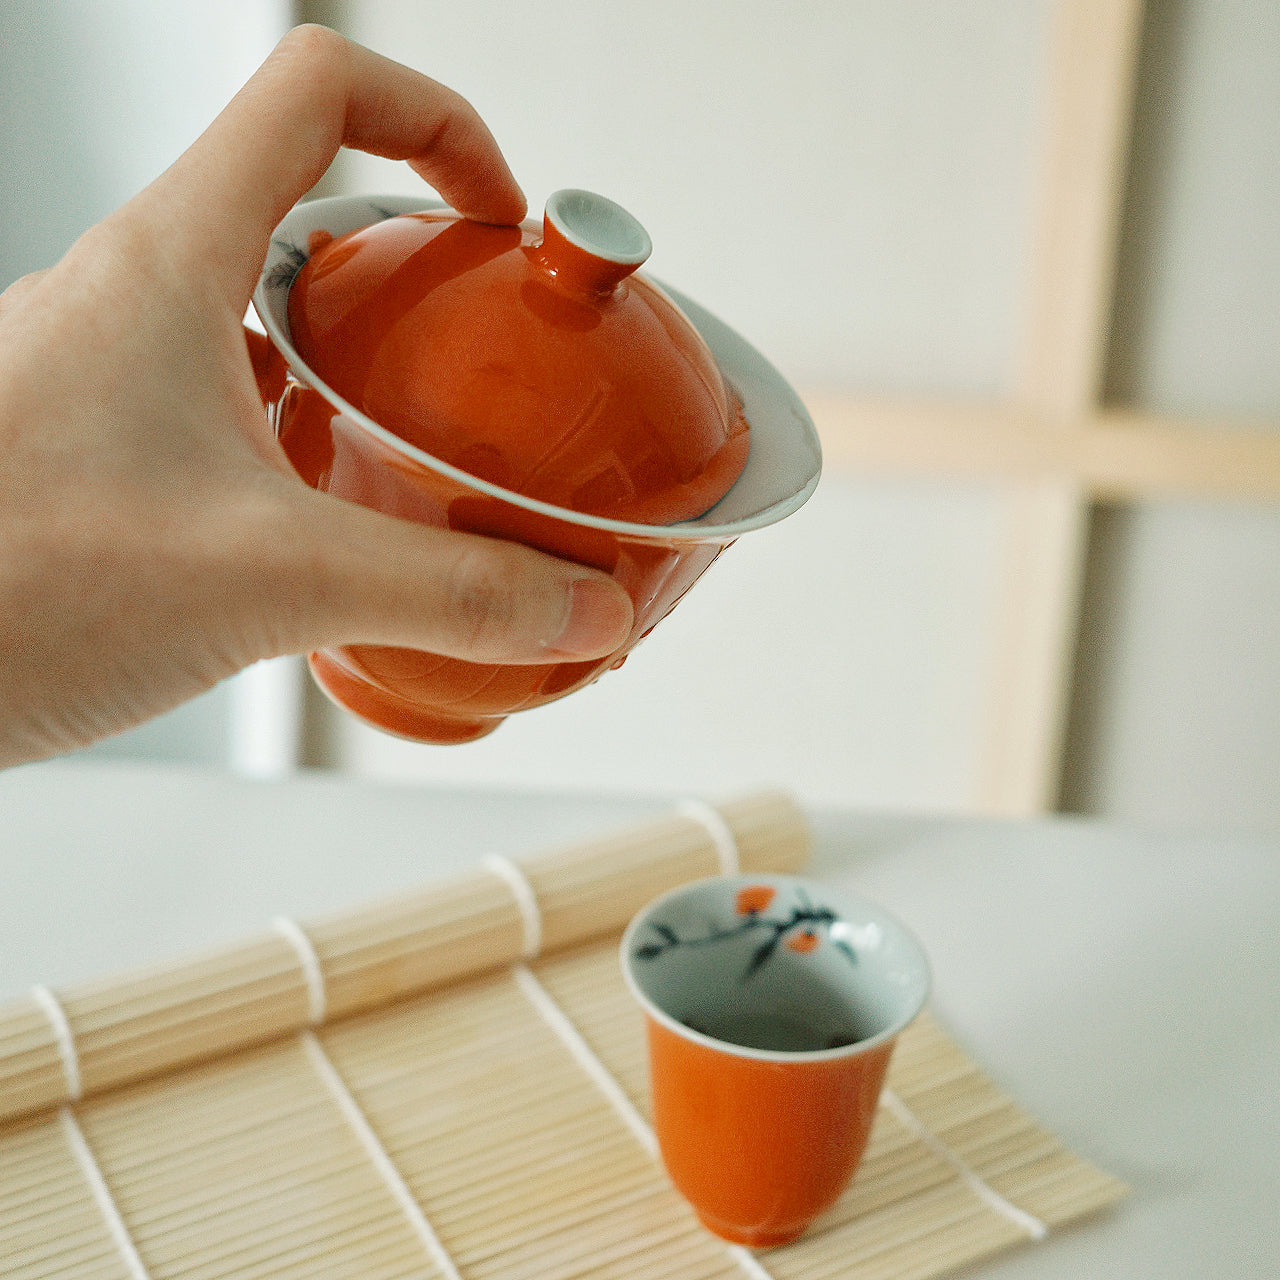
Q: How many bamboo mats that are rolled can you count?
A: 1